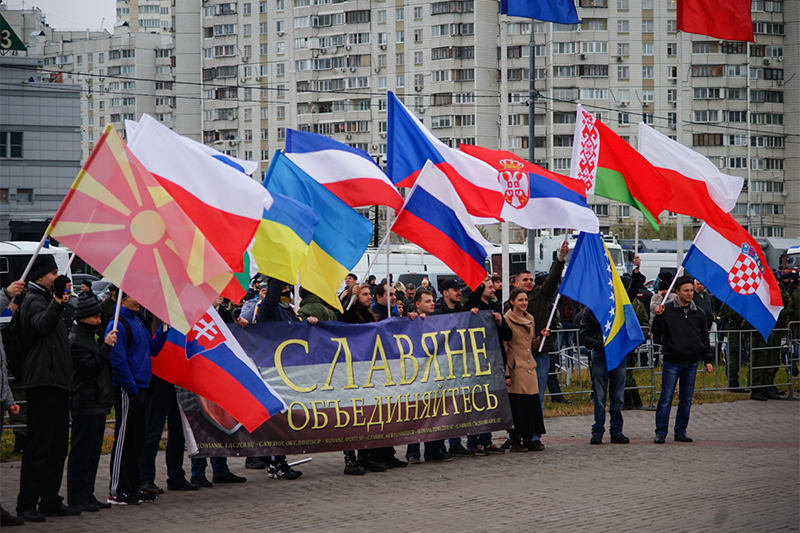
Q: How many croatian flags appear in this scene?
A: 1